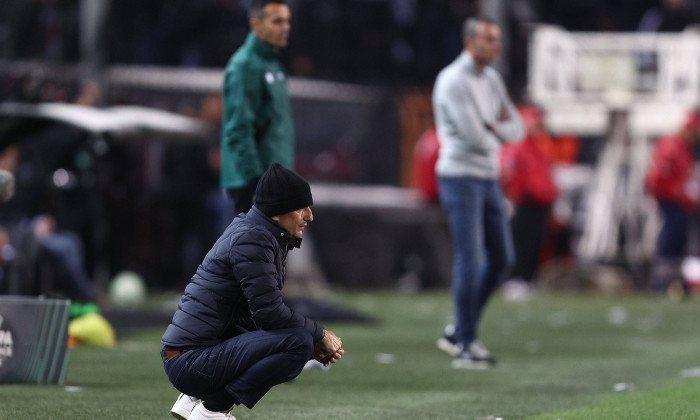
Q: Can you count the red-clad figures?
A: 3